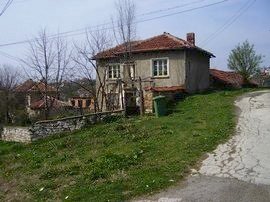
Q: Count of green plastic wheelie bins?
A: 1